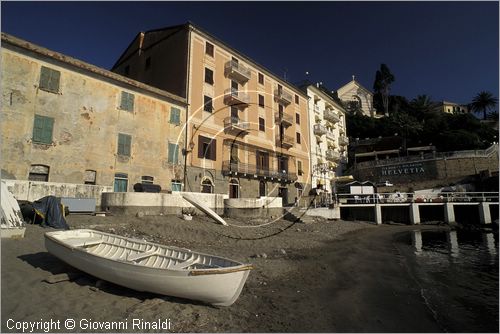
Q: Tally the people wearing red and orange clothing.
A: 0